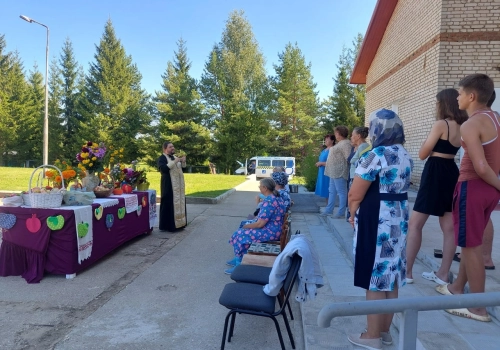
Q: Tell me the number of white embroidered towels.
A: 3